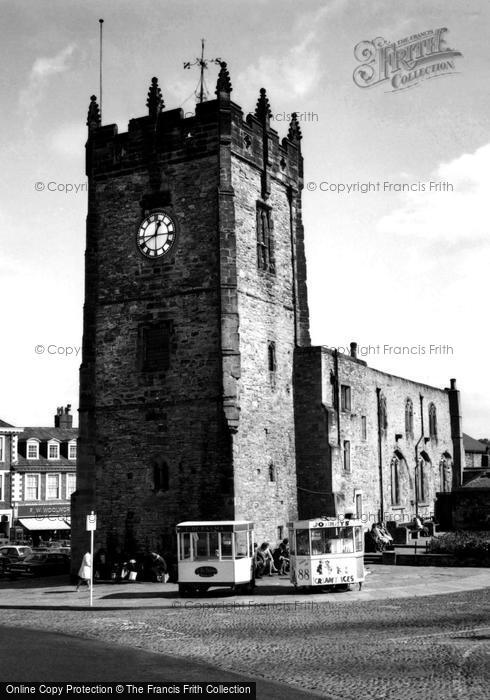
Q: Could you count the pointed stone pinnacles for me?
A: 5